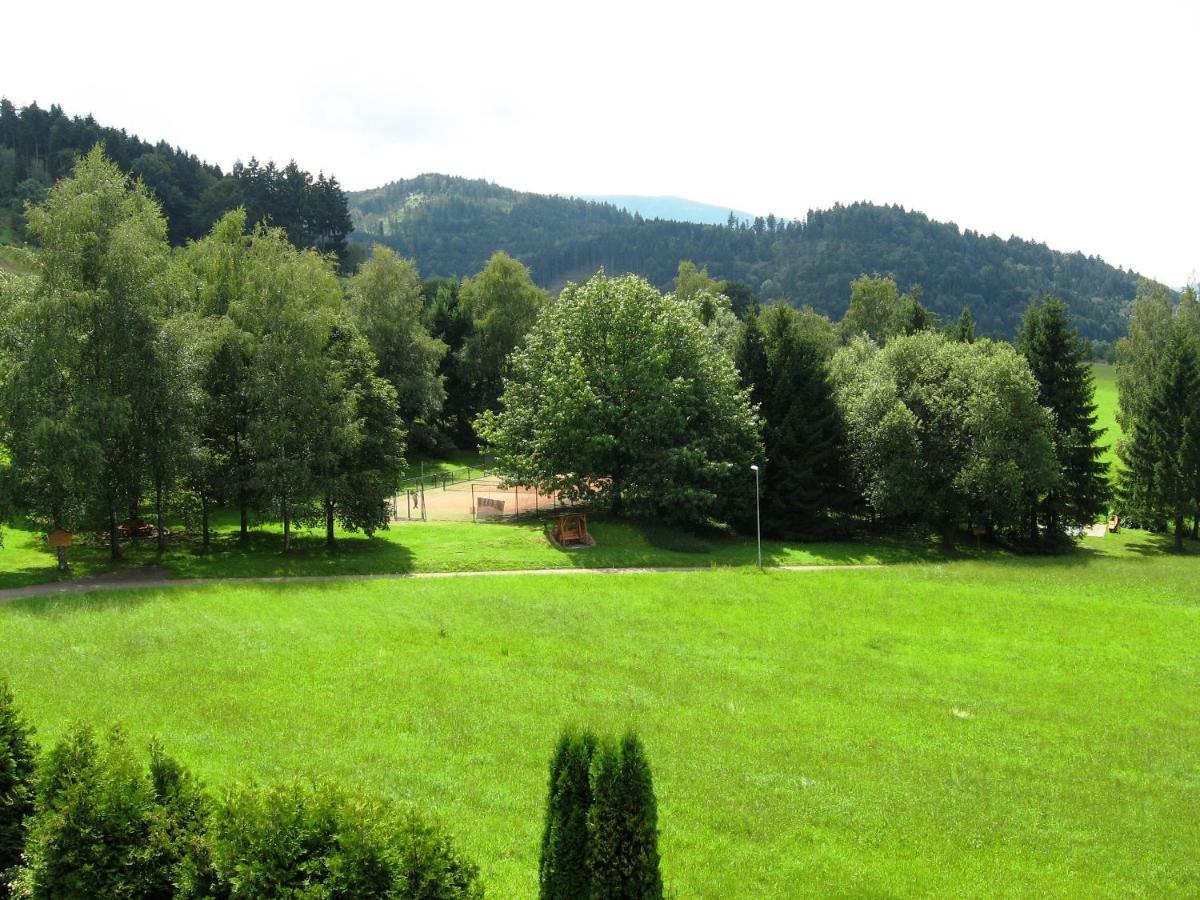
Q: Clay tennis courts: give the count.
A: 1